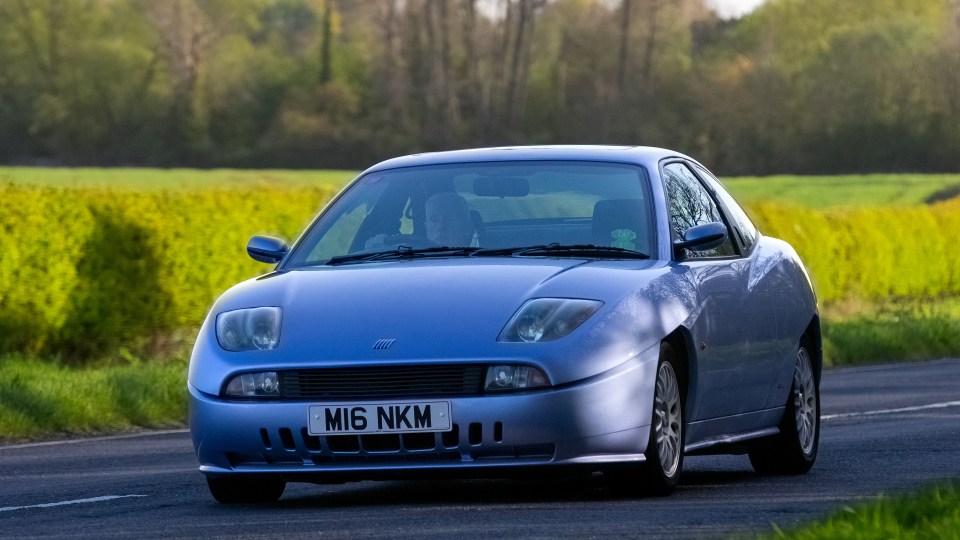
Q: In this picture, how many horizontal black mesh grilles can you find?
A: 1